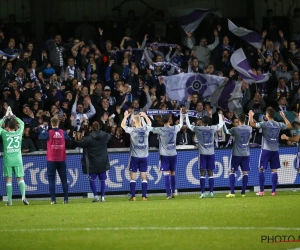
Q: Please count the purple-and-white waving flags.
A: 5